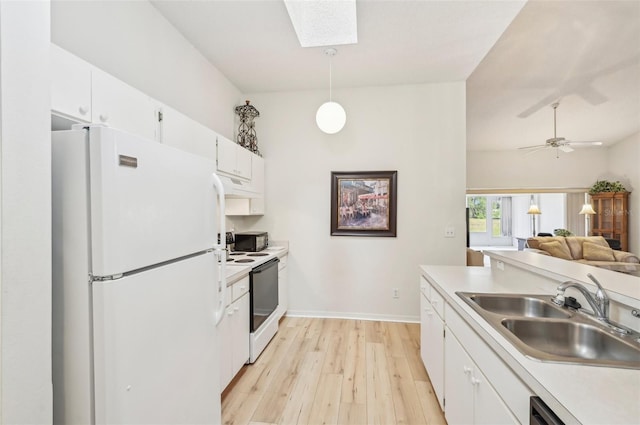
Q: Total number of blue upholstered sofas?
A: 0